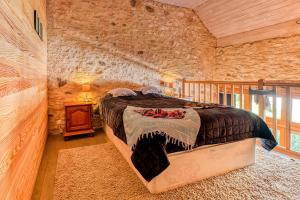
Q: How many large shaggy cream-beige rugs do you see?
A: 1